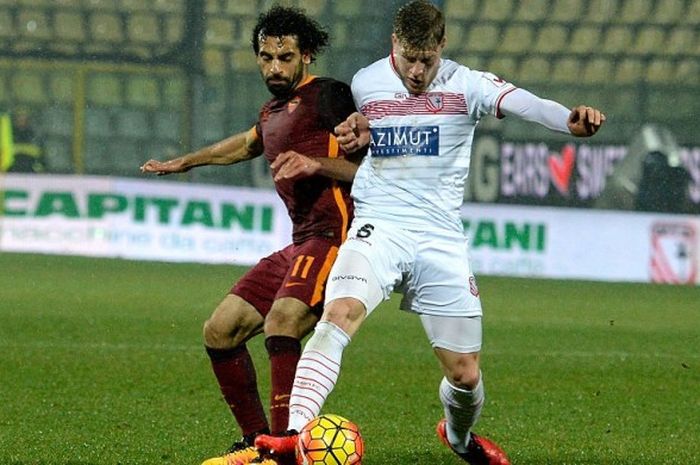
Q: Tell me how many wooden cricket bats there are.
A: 0